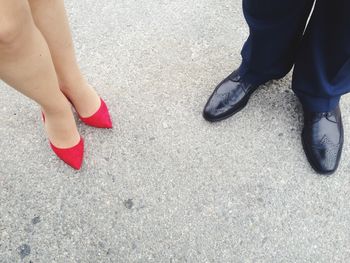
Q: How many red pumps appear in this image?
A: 2